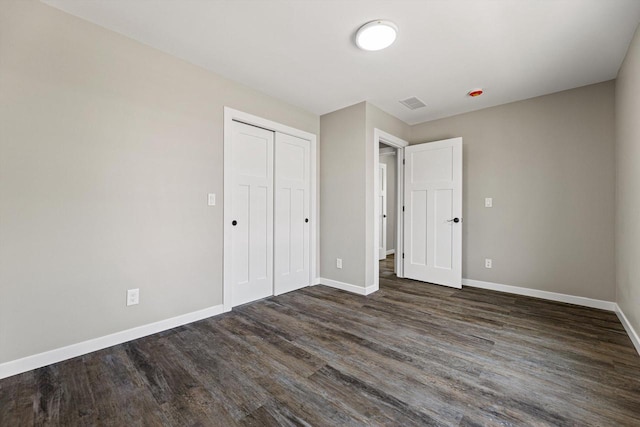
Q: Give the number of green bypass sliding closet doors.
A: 0